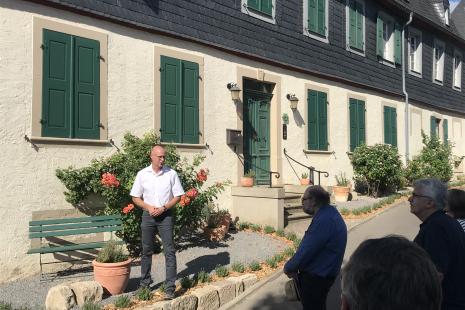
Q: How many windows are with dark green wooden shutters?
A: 10